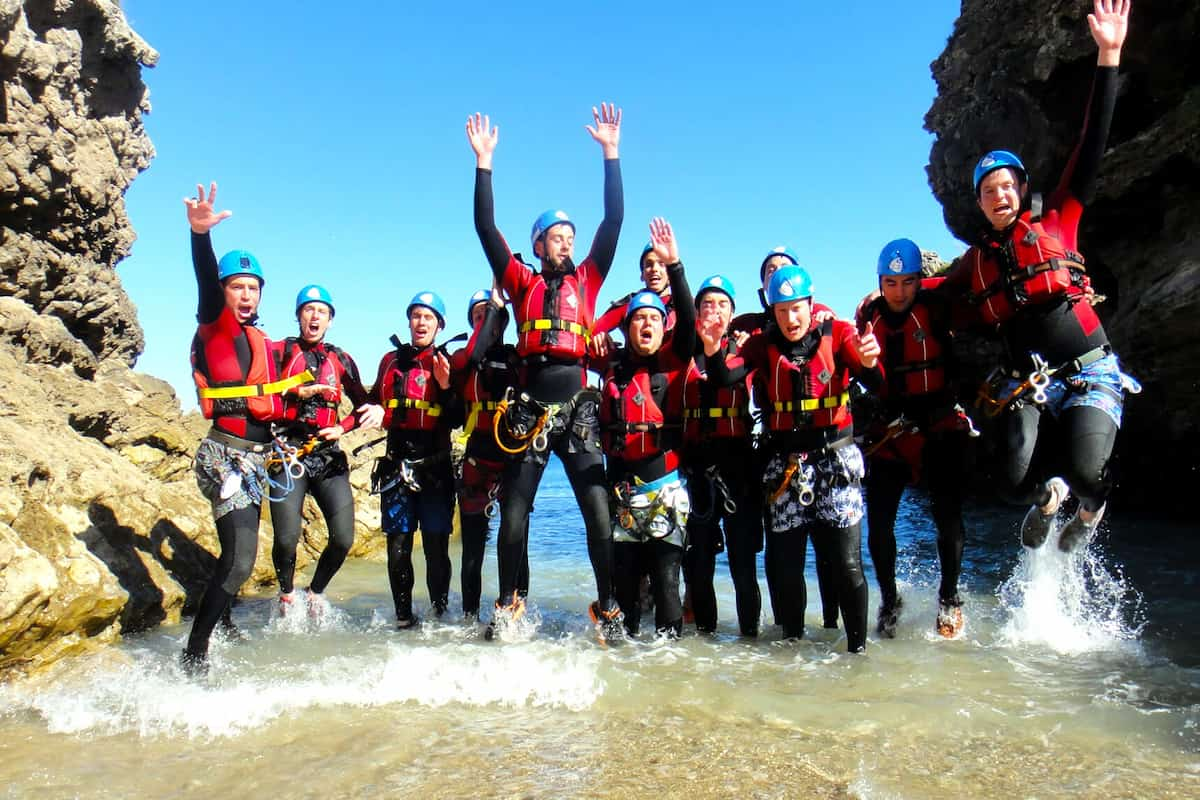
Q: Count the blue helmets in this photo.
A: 12